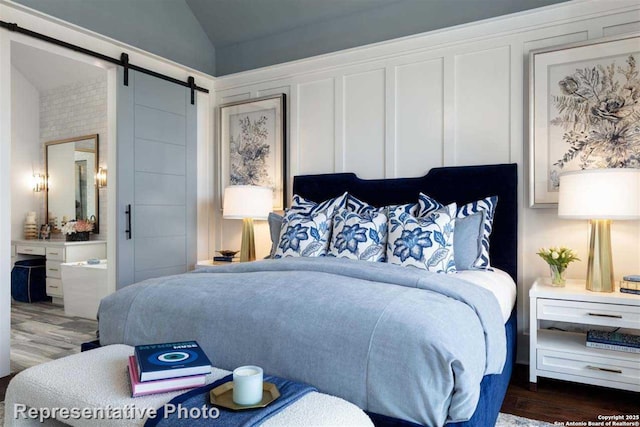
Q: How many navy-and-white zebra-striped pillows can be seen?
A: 3